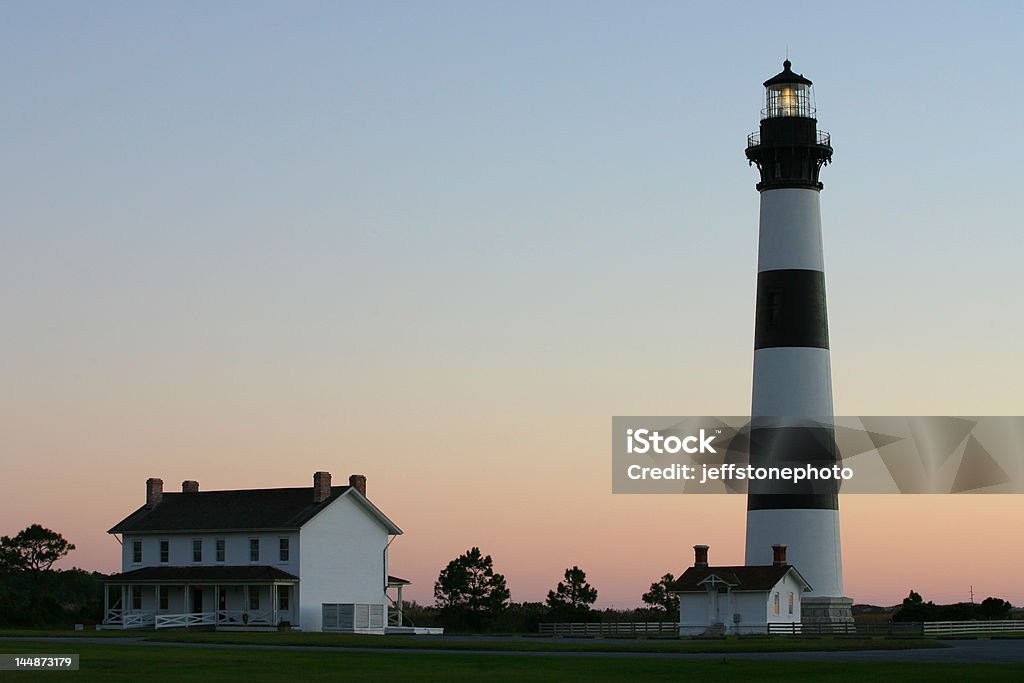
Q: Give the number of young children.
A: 0